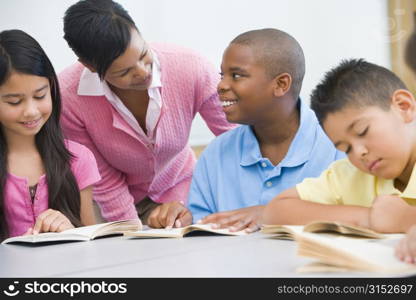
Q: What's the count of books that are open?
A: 4